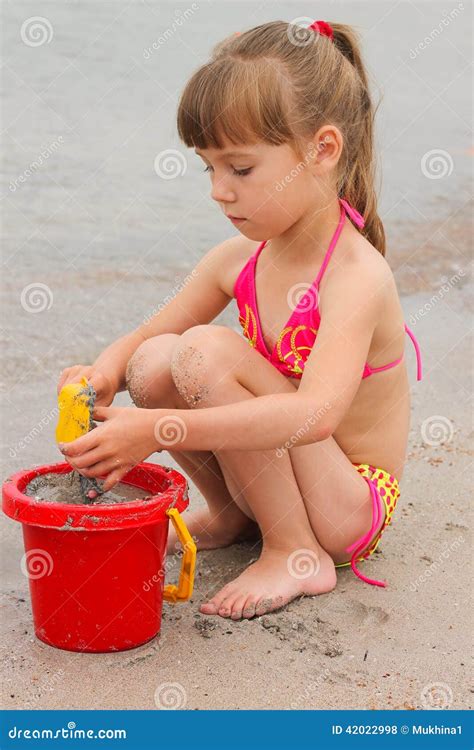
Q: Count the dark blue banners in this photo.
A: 1